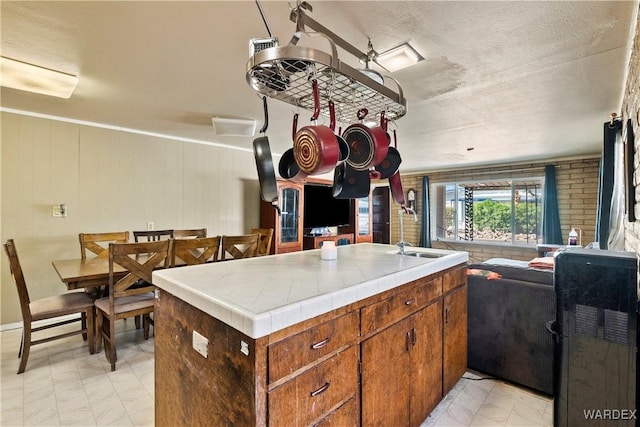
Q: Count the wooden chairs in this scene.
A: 8